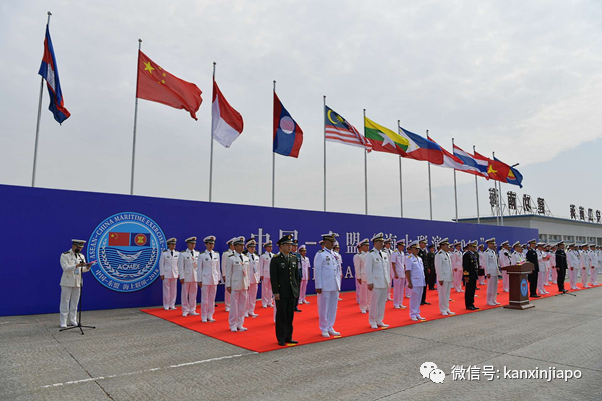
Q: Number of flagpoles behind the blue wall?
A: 11